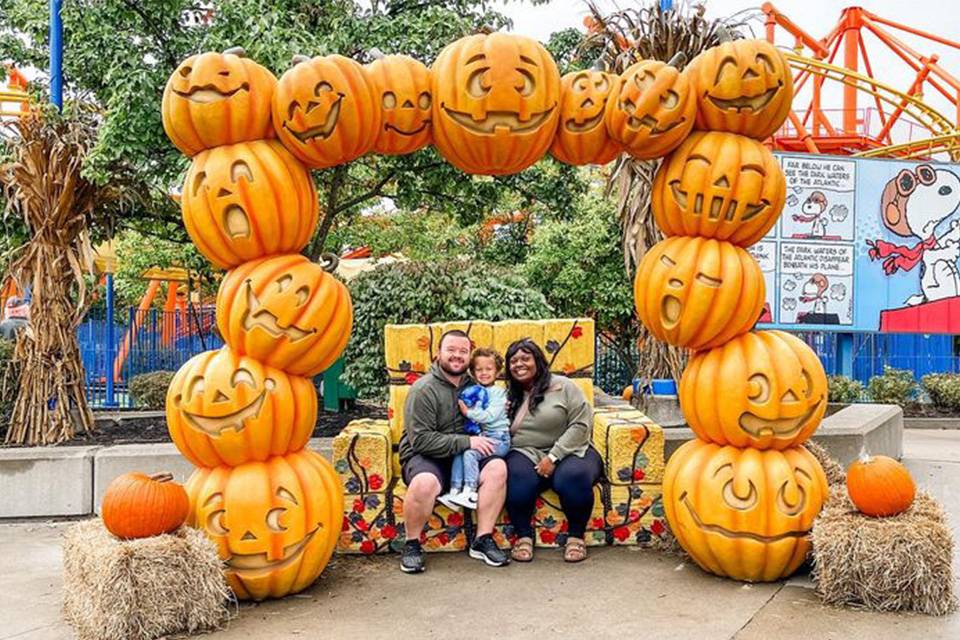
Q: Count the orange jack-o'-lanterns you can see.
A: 15